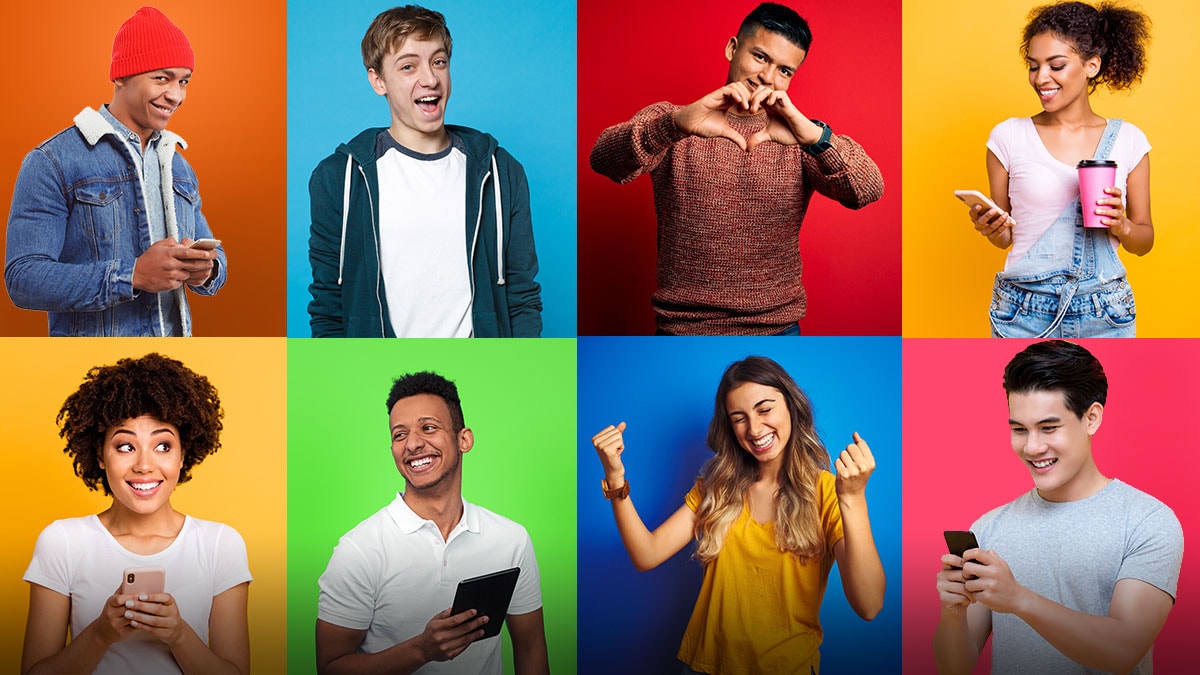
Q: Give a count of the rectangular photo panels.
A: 8